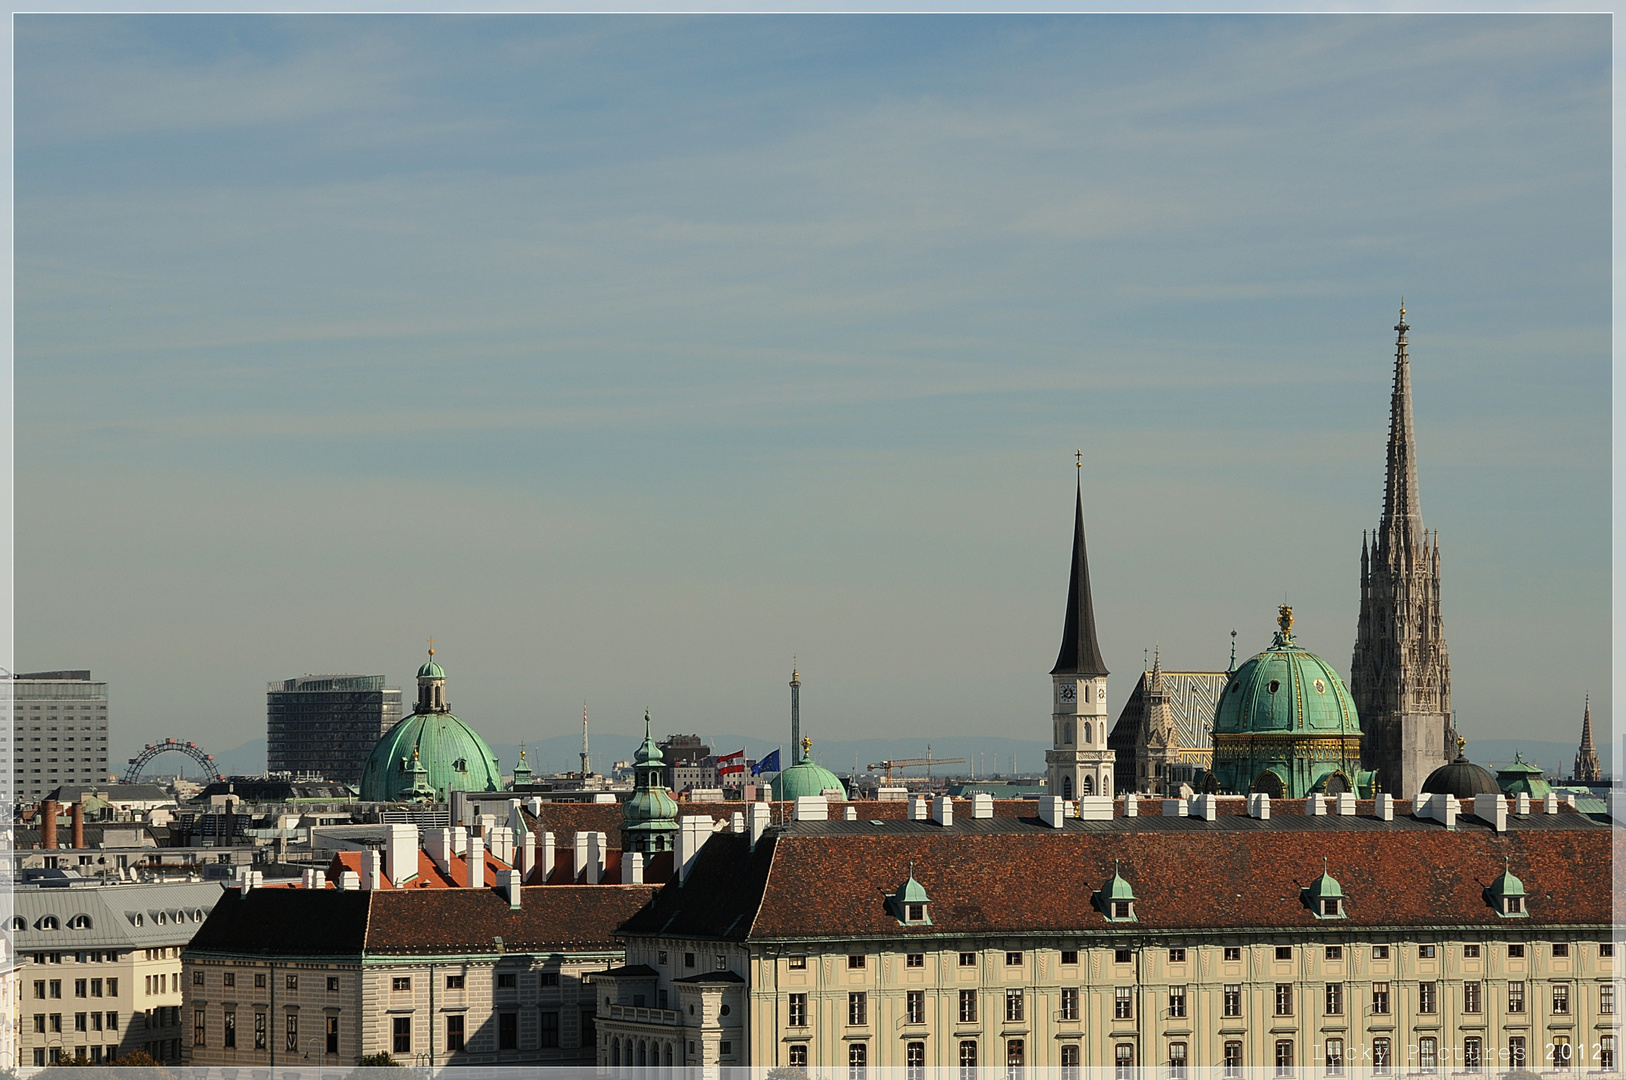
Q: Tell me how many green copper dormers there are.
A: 4